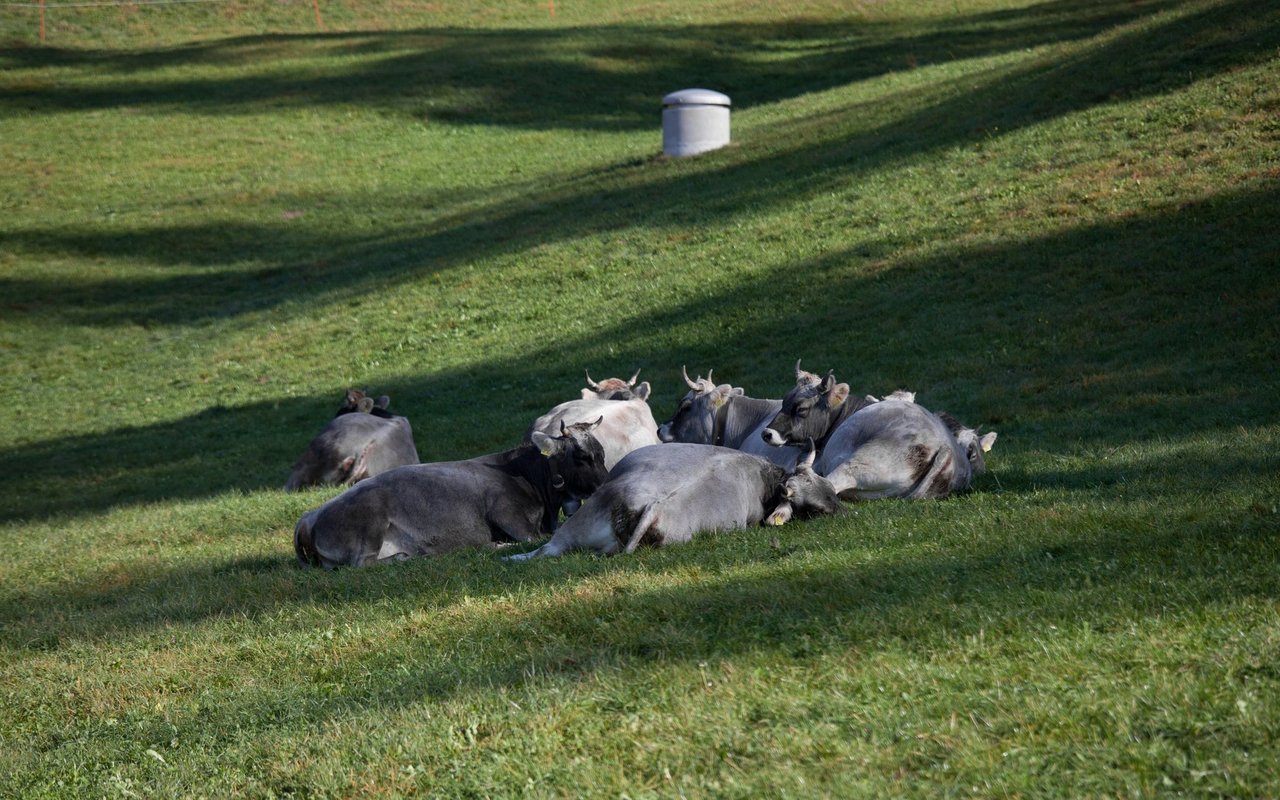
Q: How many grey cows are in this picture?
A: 8